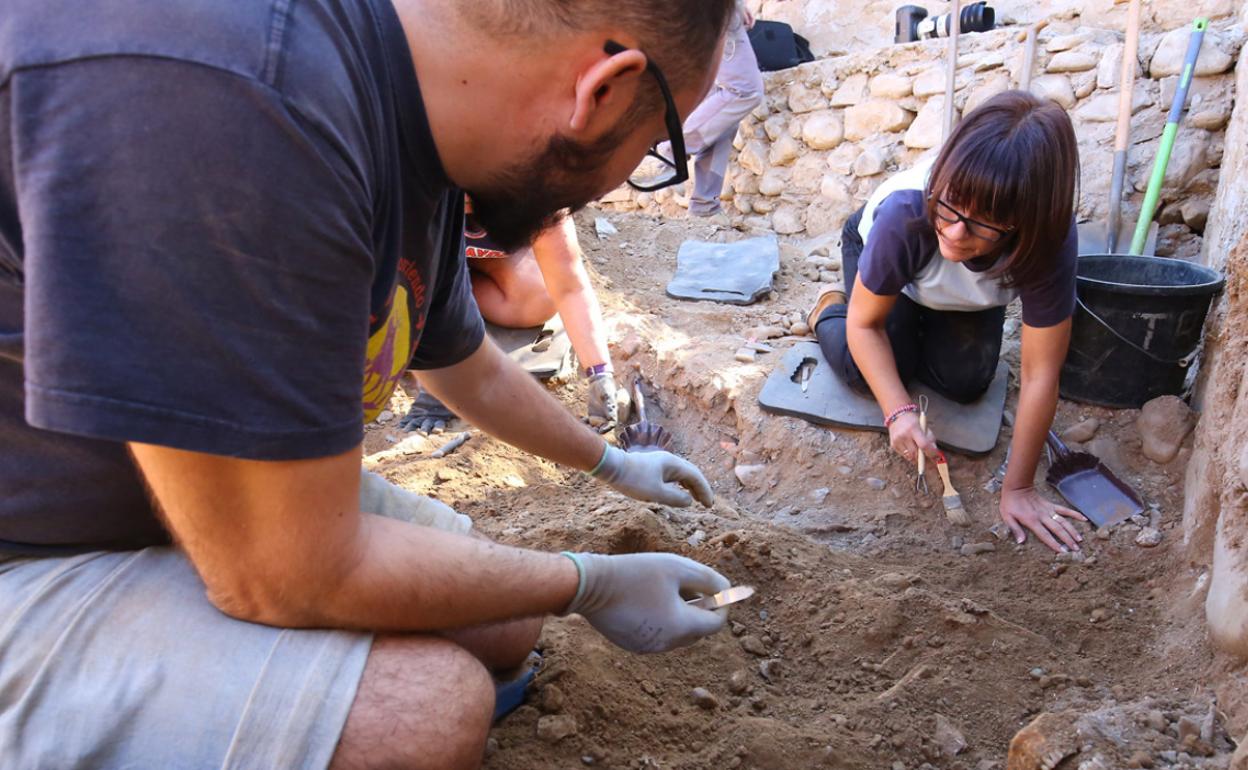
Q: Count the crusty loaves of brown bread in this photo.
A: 0